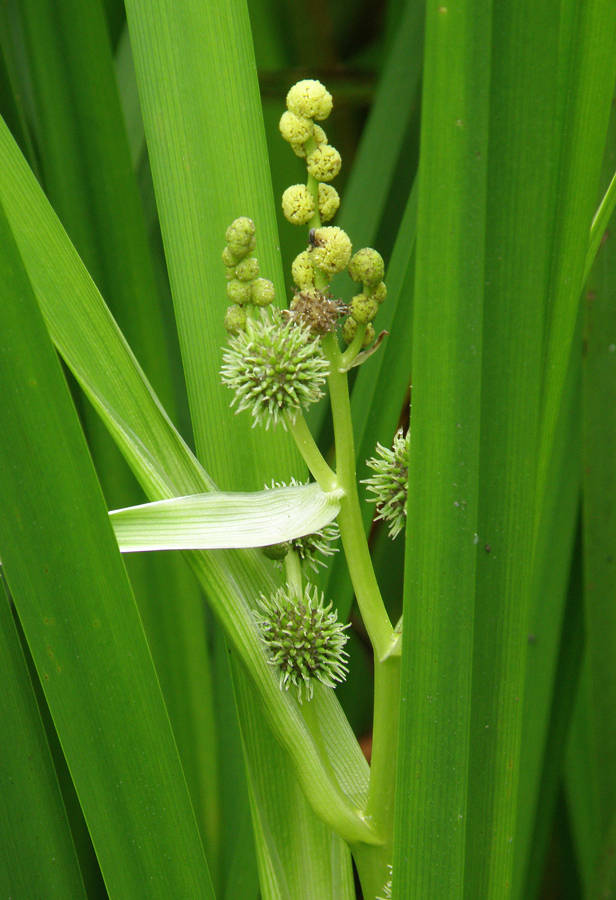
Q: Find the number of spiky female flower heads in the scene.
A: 4